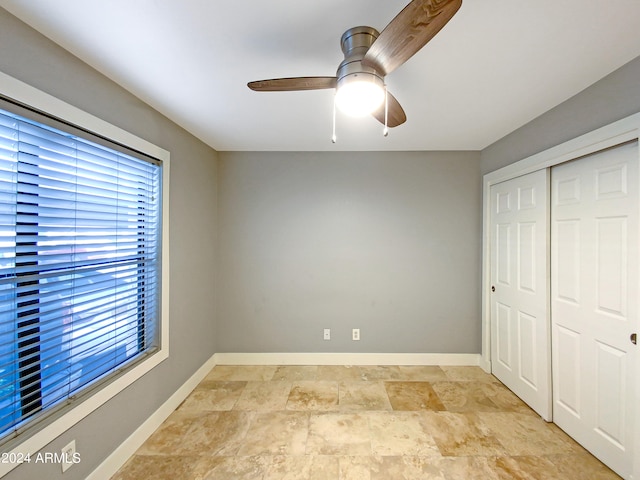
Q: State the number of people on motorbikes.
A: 0